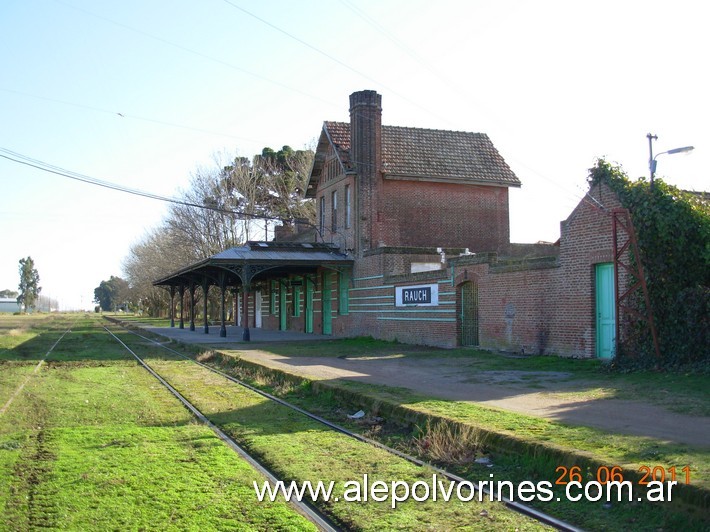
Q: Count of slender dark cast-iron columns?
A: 6